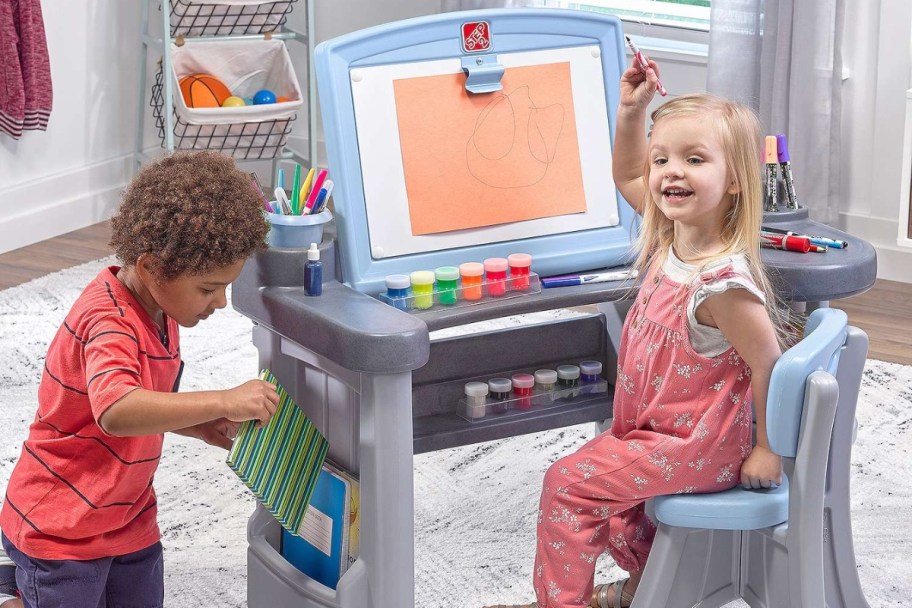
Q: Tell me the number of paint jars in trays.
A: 12